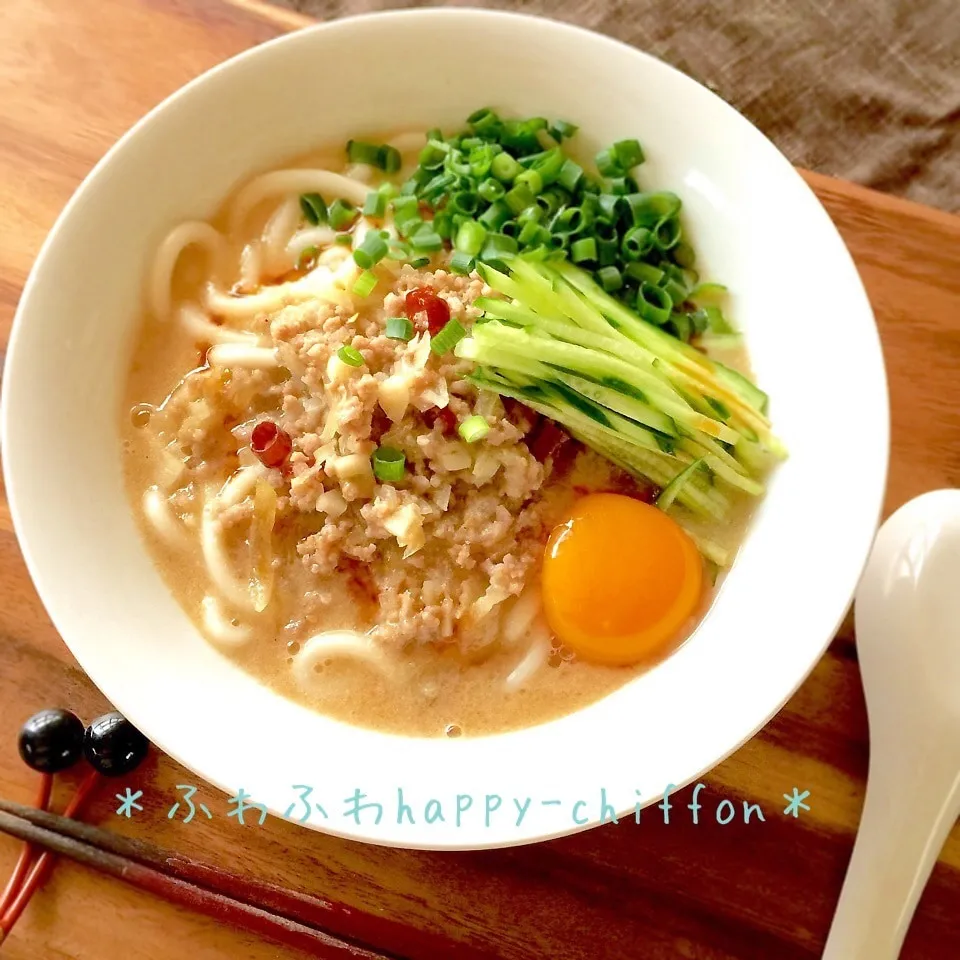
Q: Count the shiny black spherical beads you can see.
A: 2